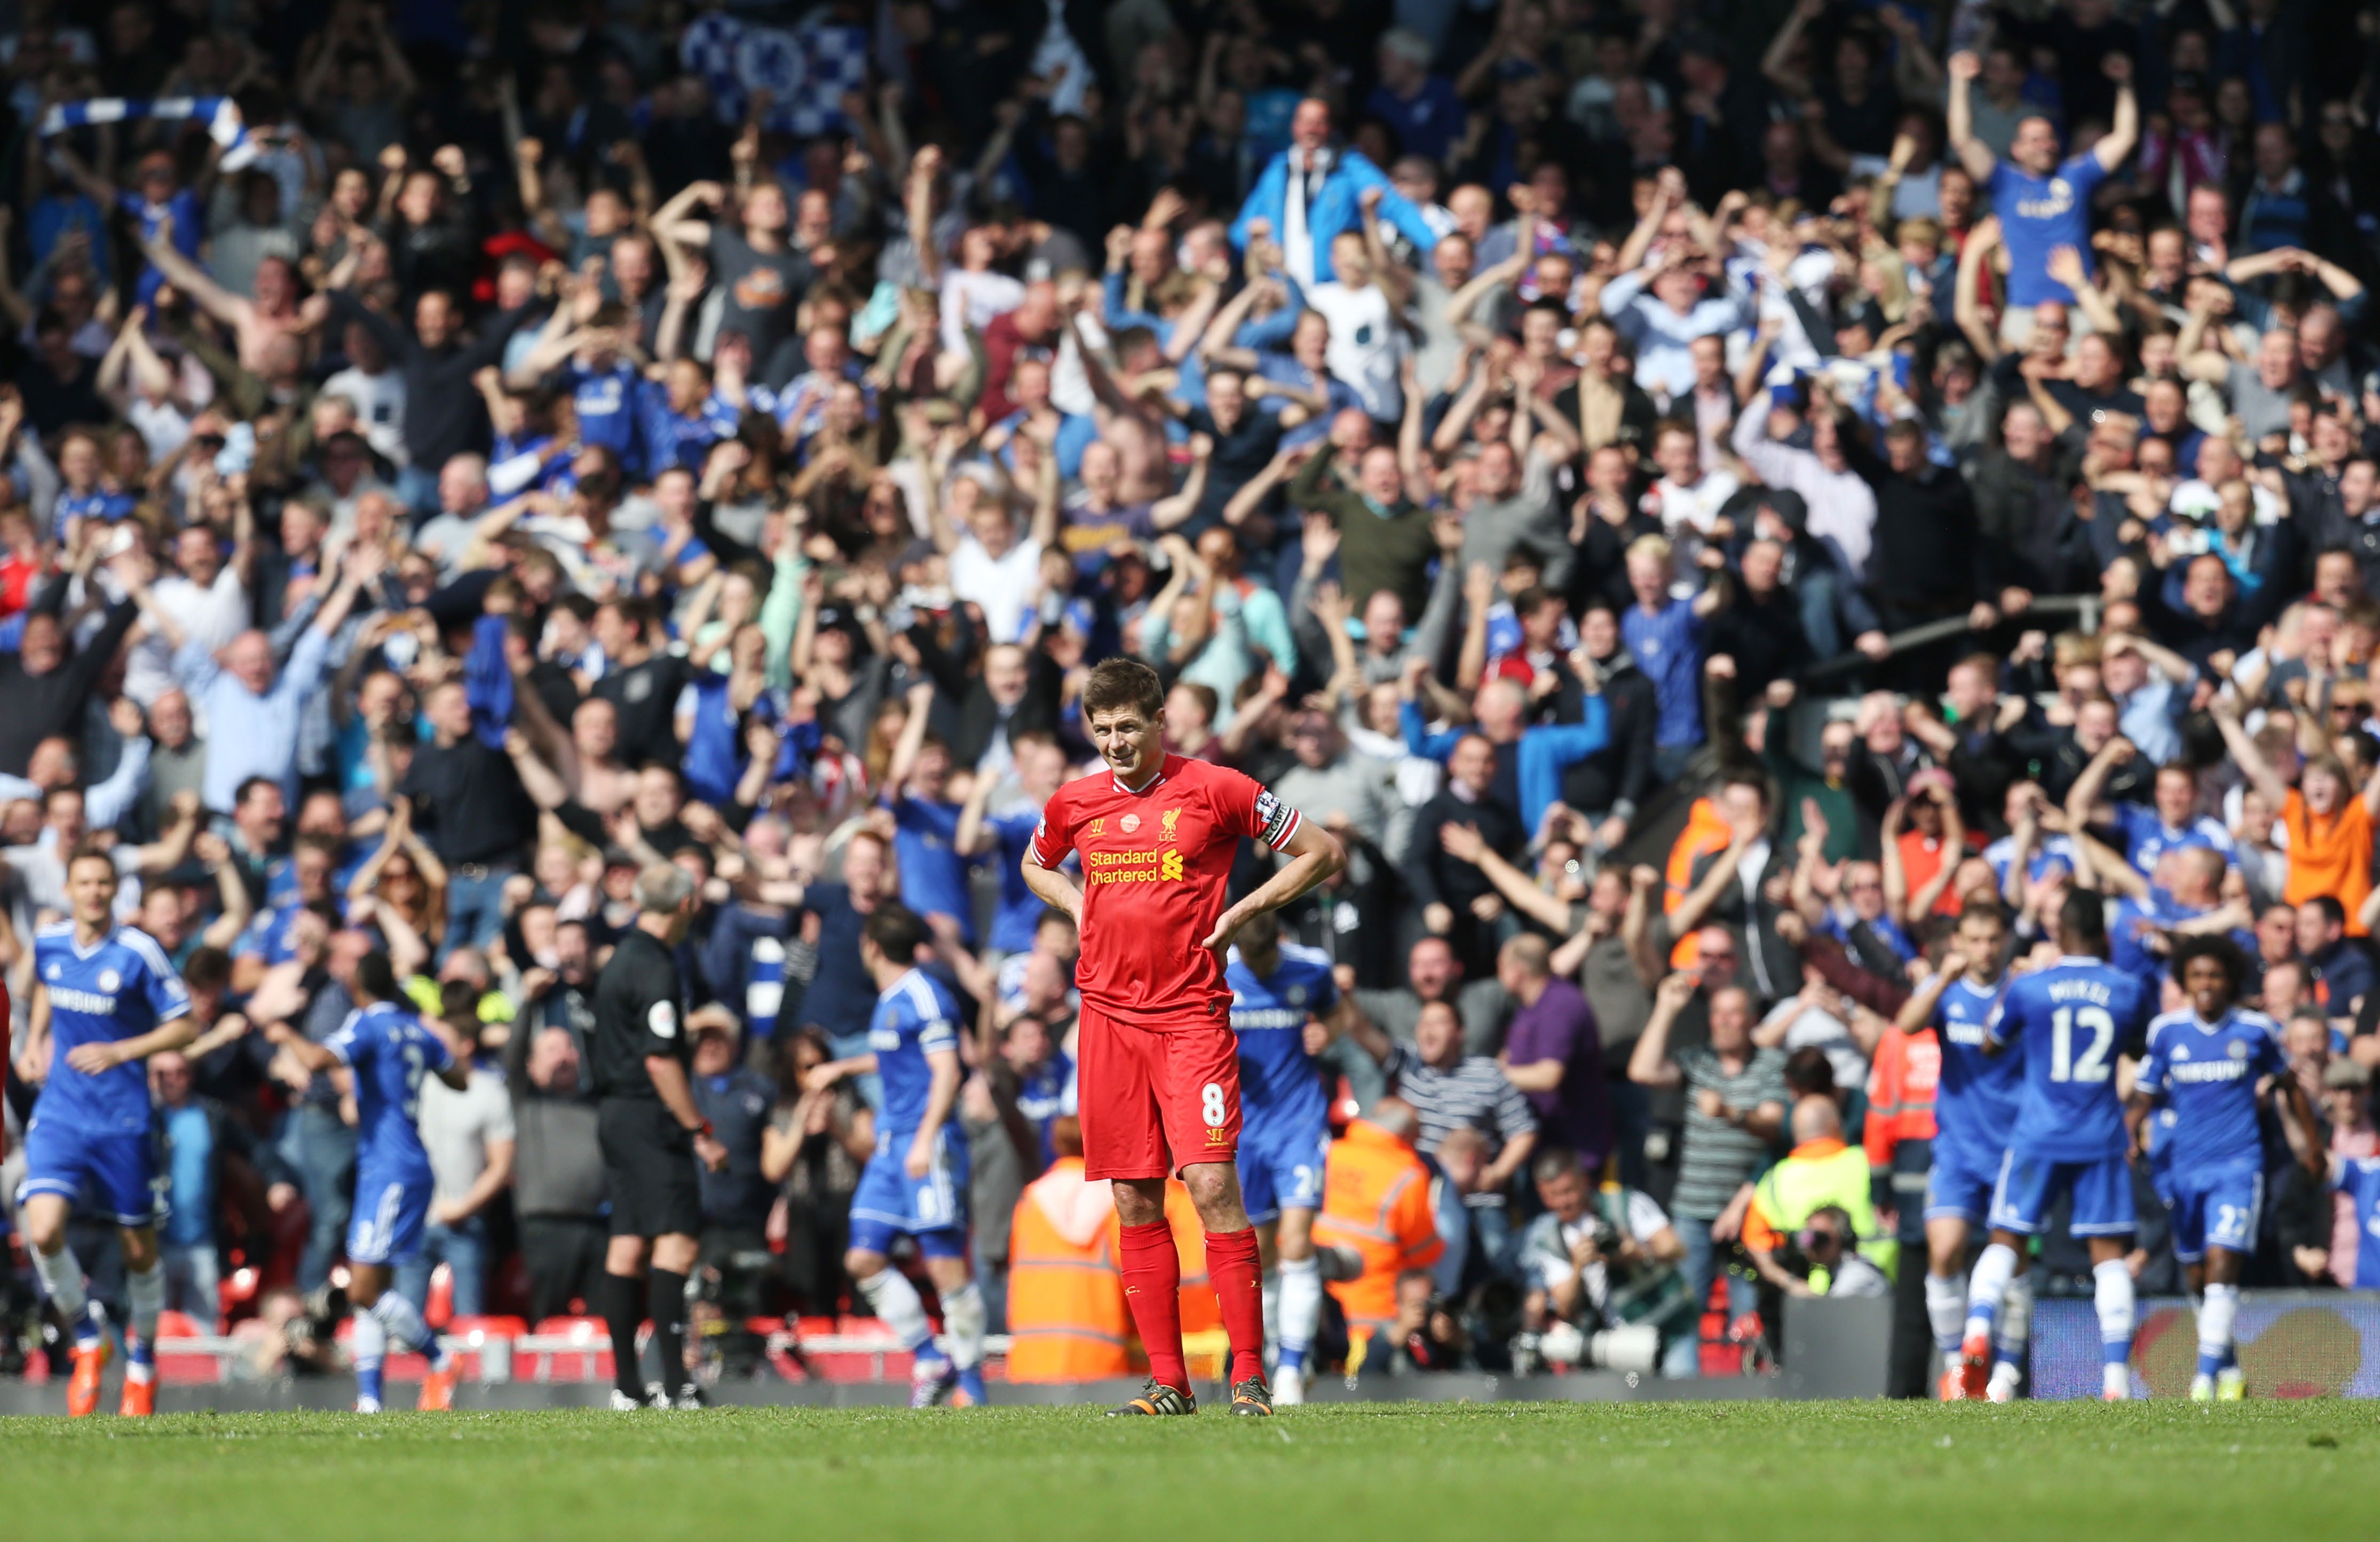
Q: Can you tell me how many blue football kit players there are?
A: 7